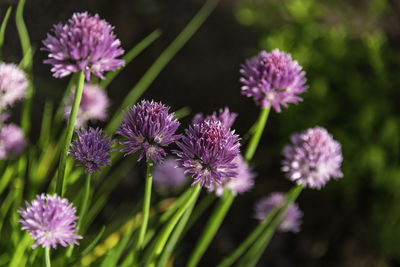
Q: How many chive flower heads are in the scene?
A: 14